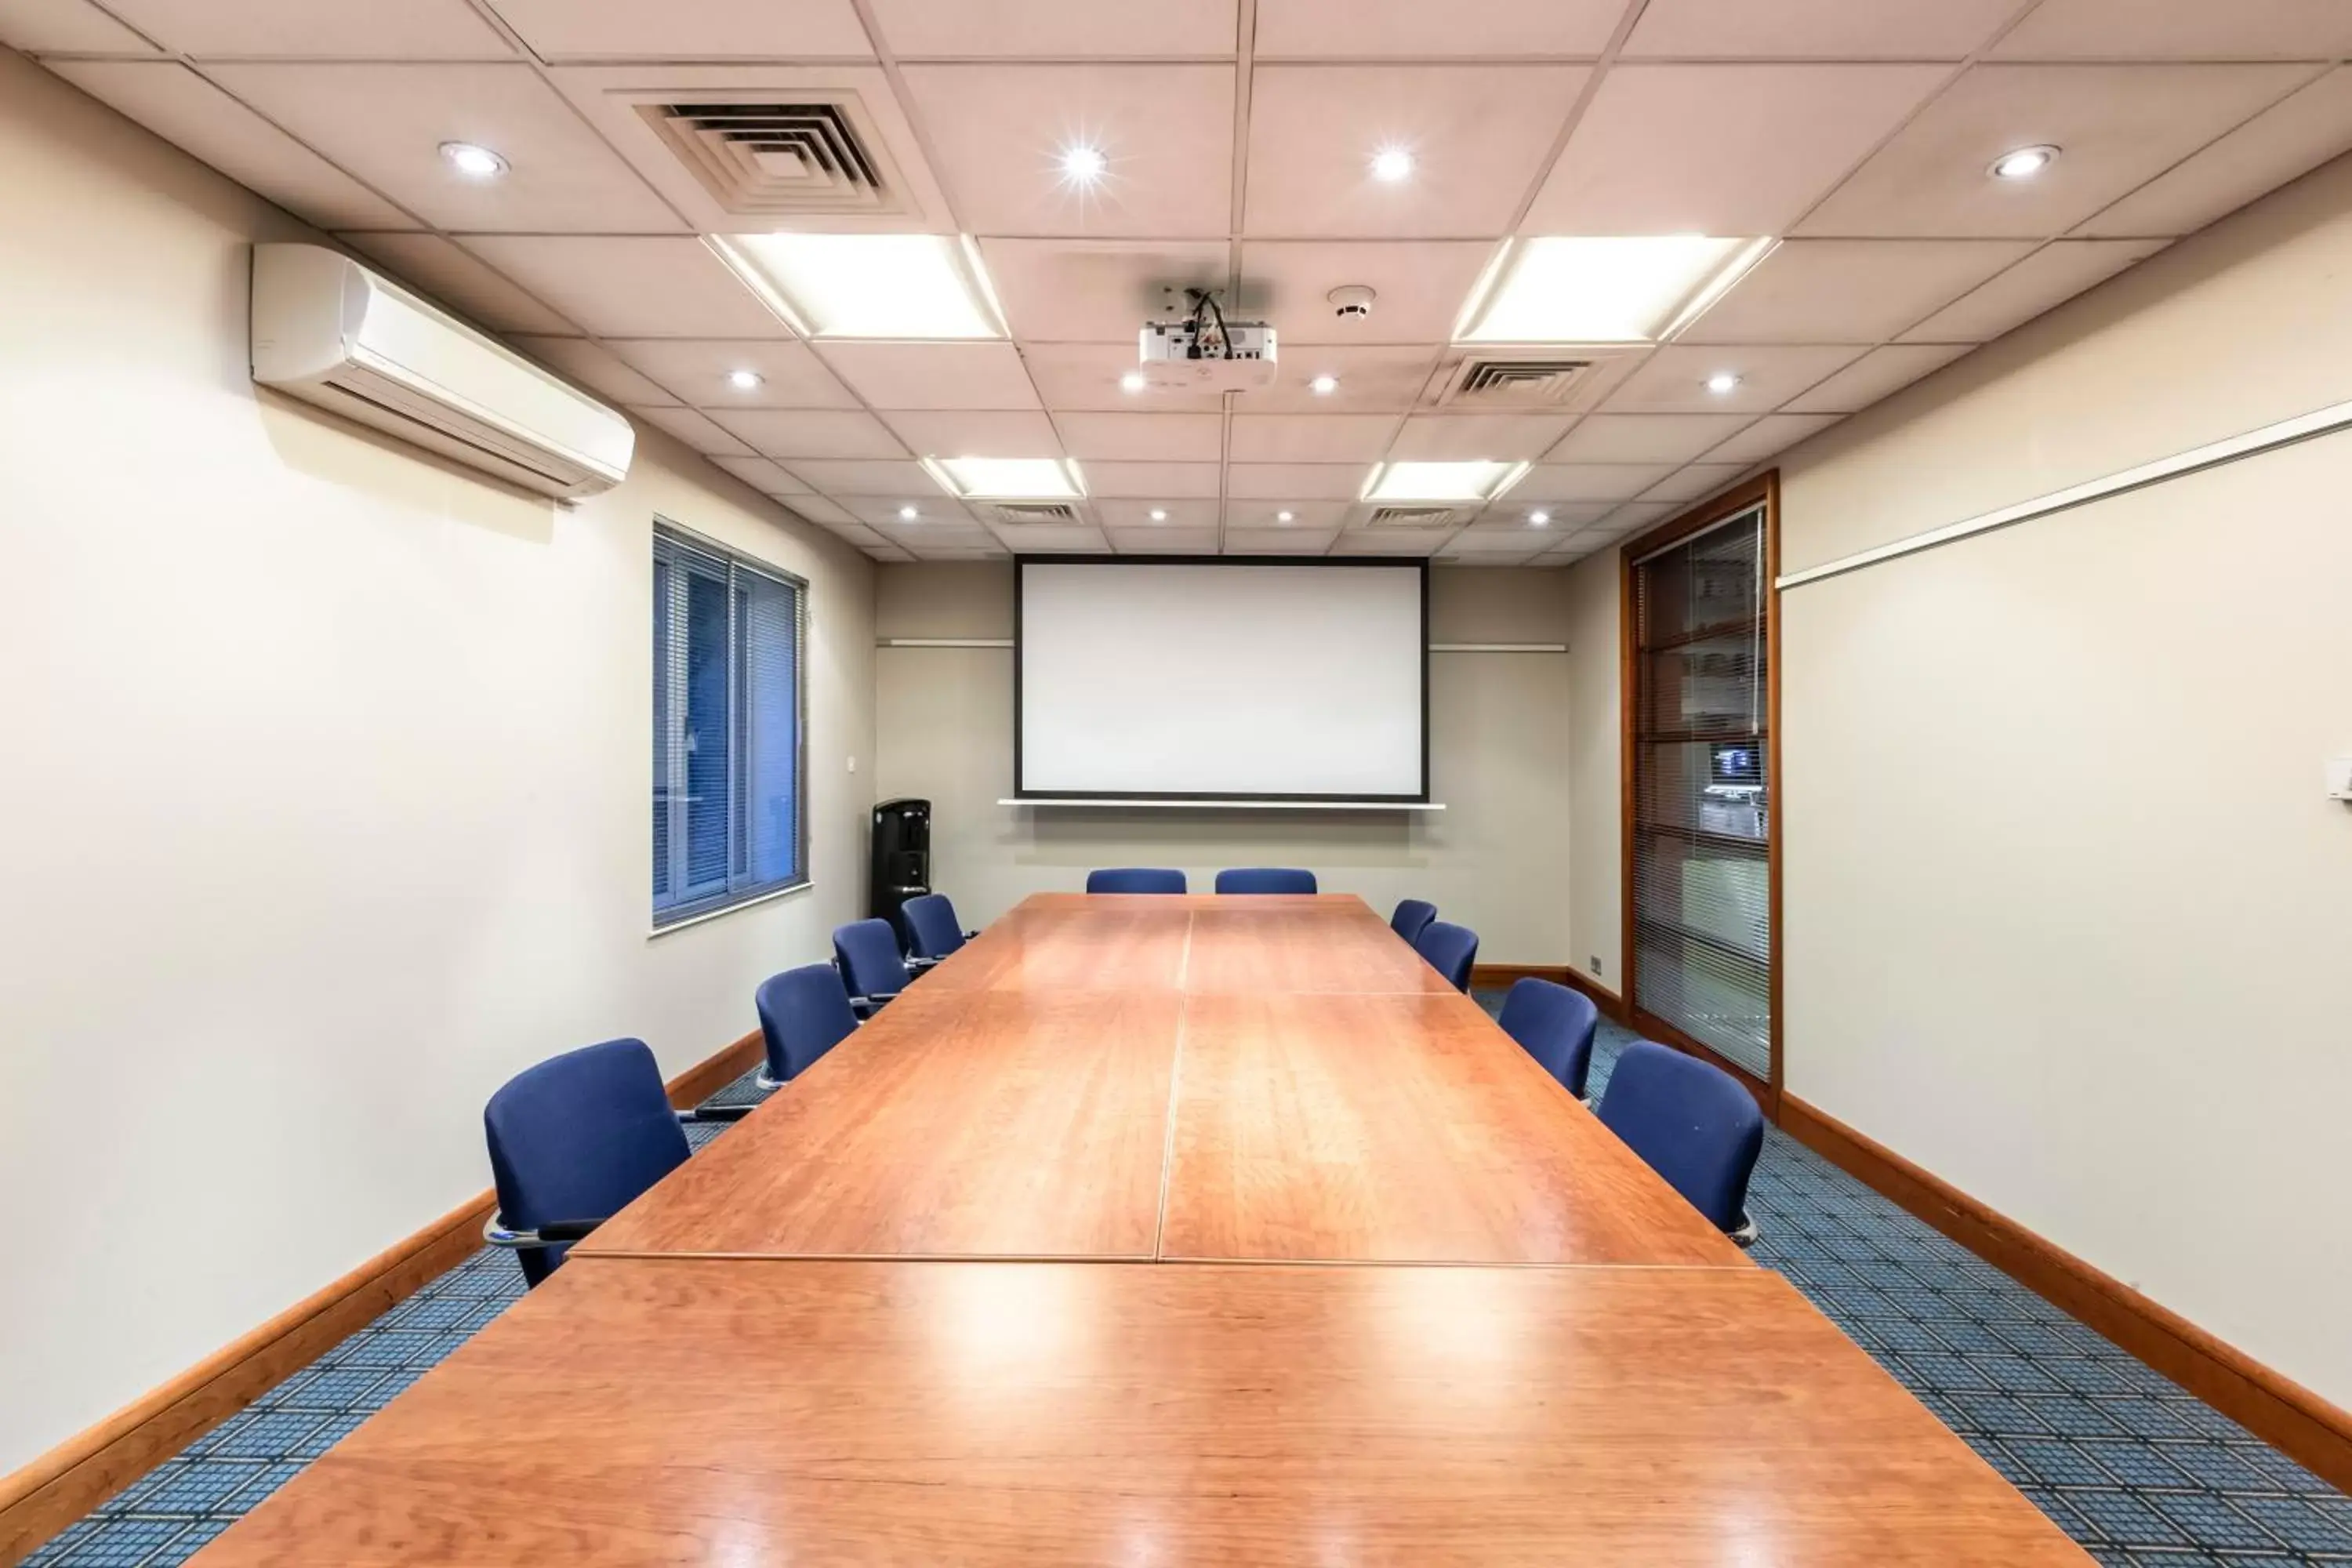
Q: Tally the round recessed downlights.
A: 12